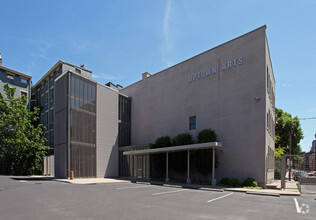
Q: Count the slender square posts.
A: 3